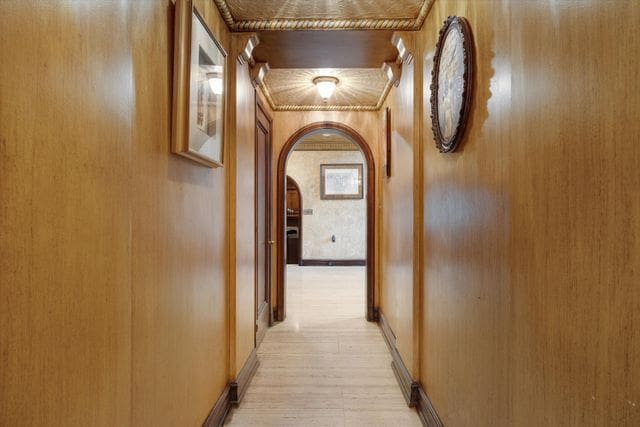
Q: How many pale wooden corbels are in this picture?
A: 4